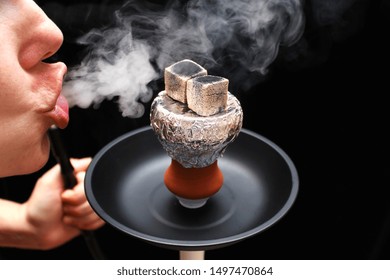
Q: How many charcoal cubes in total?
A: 2